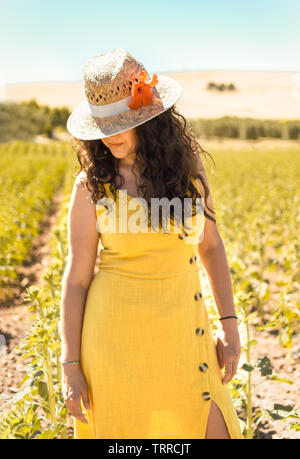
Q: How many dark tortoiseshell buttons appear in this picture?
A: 6